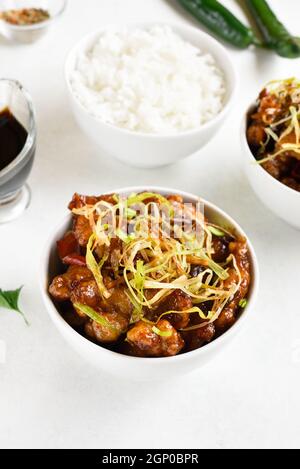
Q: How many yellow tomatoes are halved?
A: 0